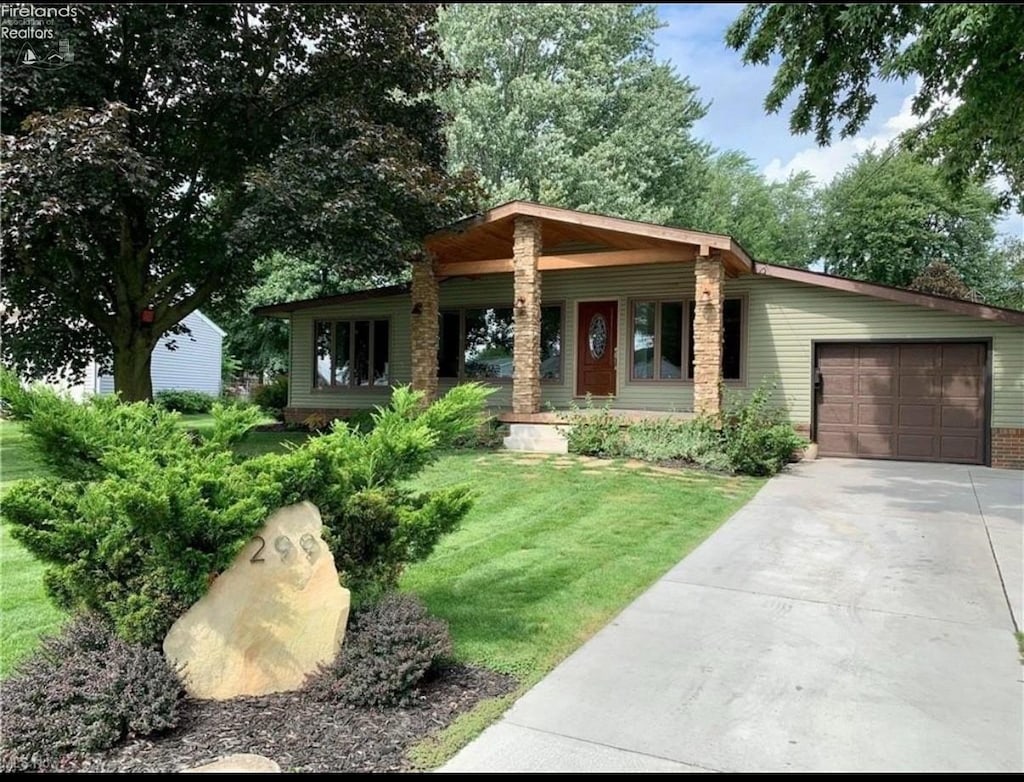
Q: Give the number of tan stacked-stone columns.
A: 3